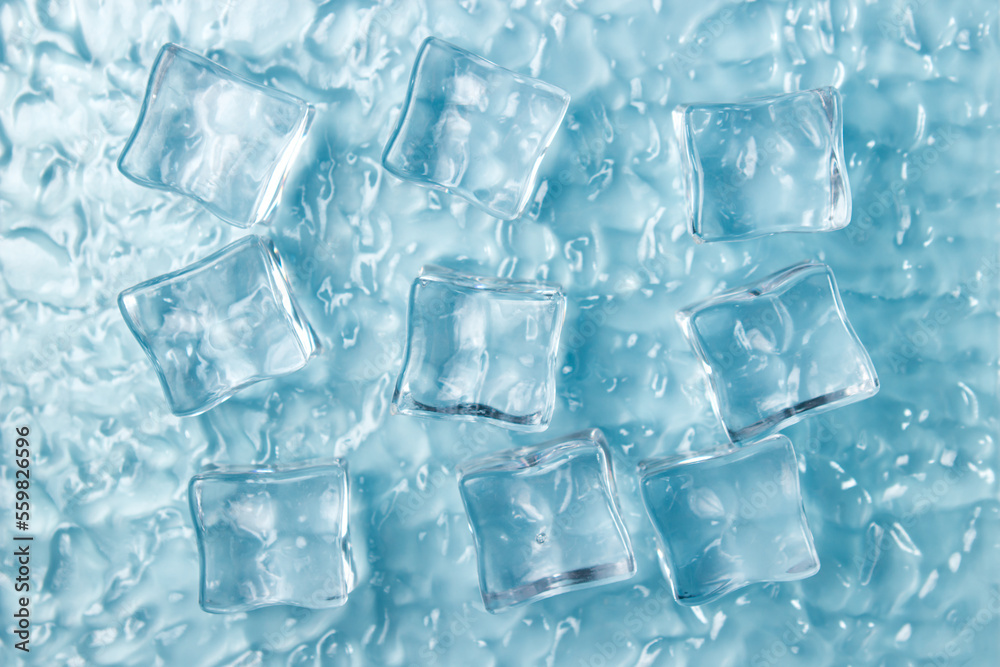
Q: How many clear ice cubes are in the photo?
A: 9